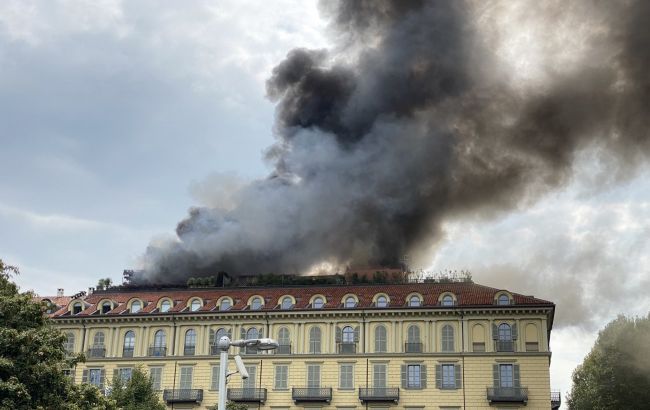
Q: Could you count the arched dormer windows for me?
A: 15